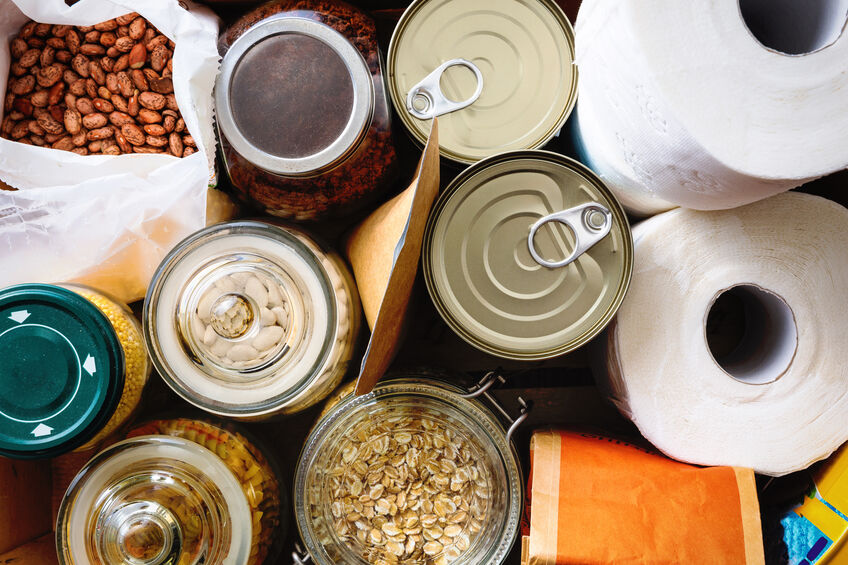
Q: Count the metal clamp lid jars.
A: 1